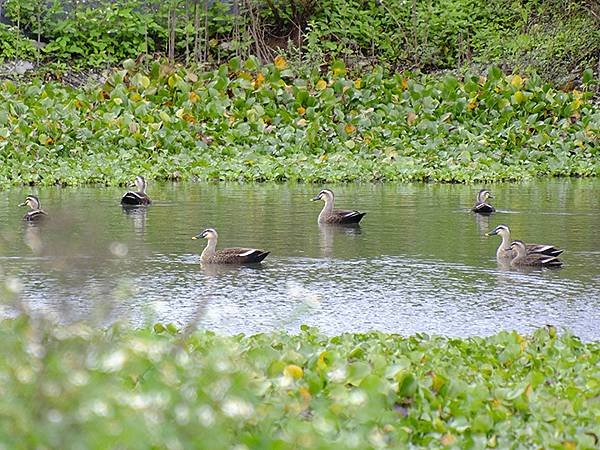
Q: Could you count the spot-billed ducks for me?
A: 7